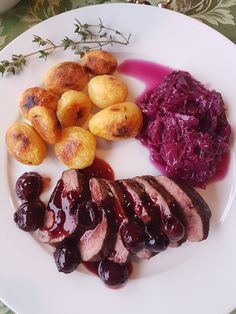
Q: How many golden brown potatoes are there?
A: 9